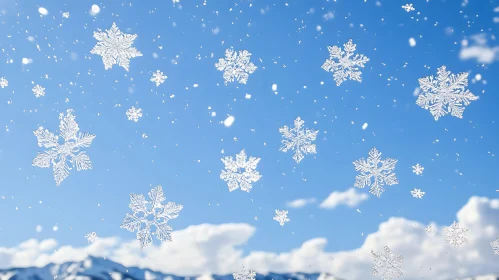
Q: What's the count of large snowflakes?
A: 9